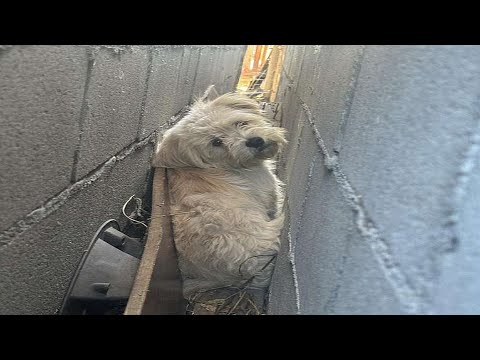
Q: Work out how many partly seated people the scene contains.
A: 0